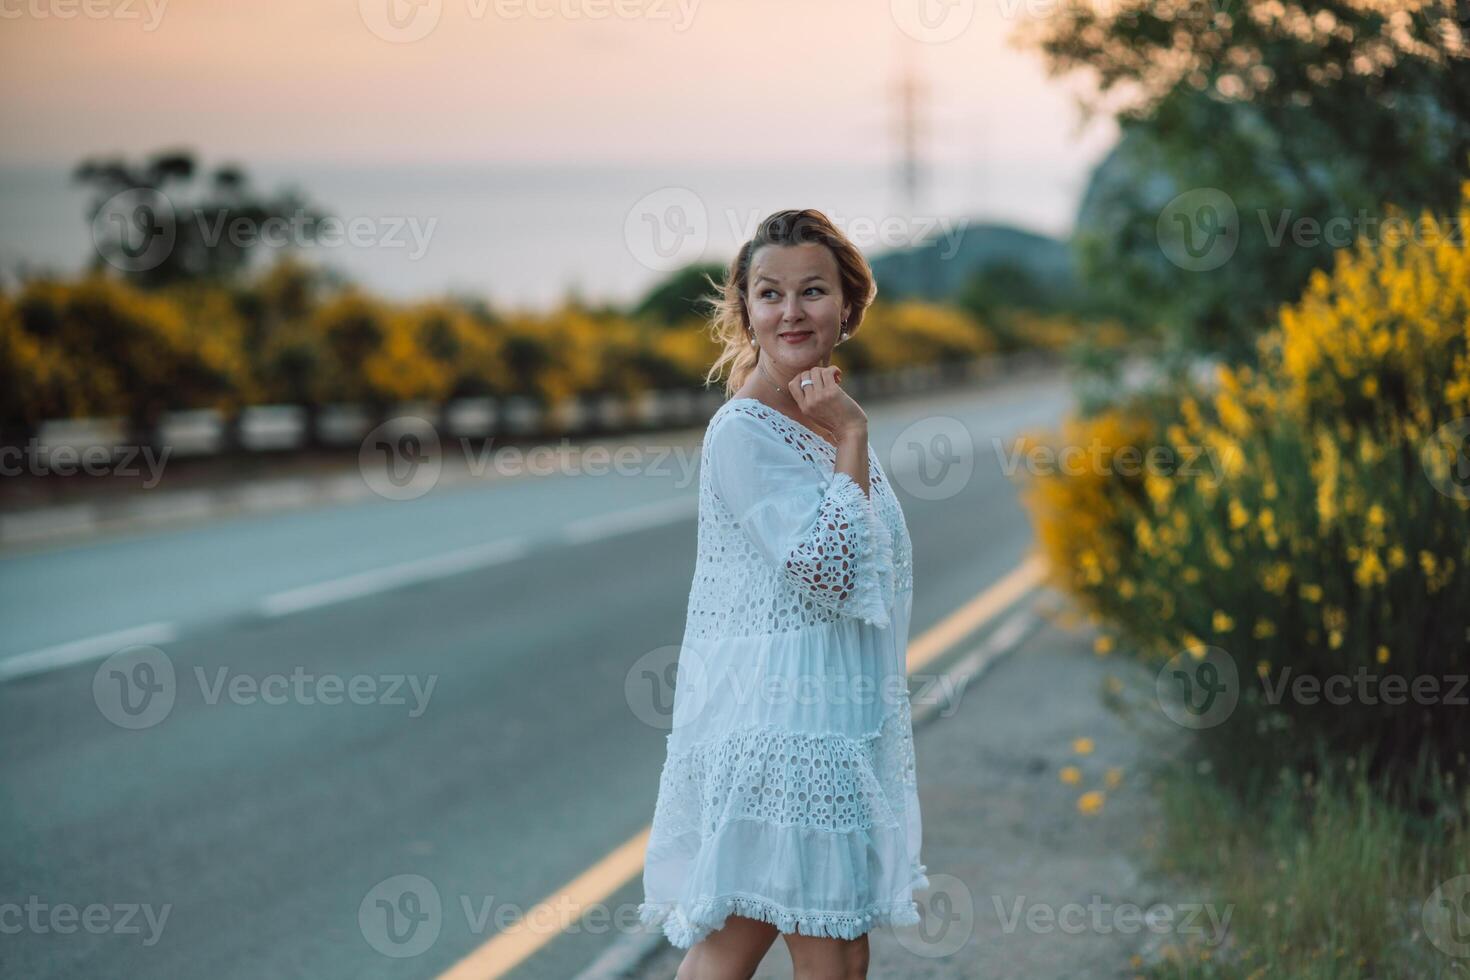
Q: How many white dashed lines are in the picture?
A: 3